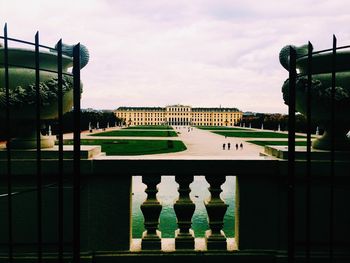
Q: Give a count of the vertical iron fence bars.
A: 7